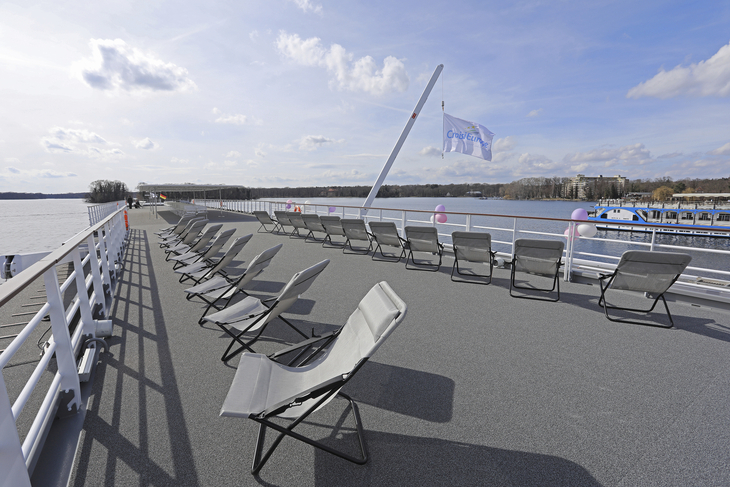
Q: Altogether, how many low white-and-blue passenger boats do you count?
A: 1